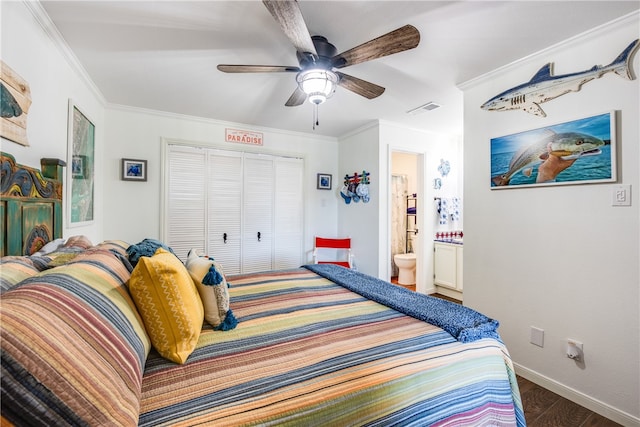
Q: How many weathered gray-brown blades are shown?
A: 5